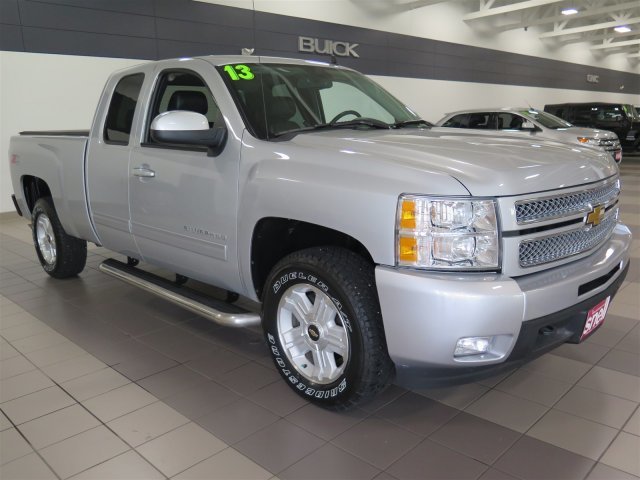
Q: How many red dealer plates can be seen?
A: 2